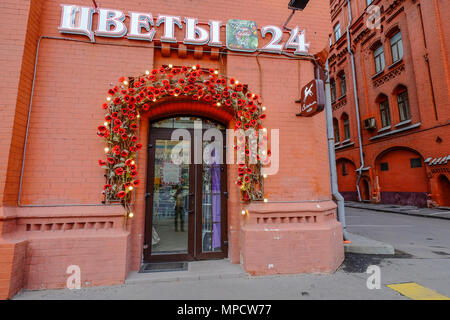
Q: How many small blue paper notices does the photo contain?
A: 0